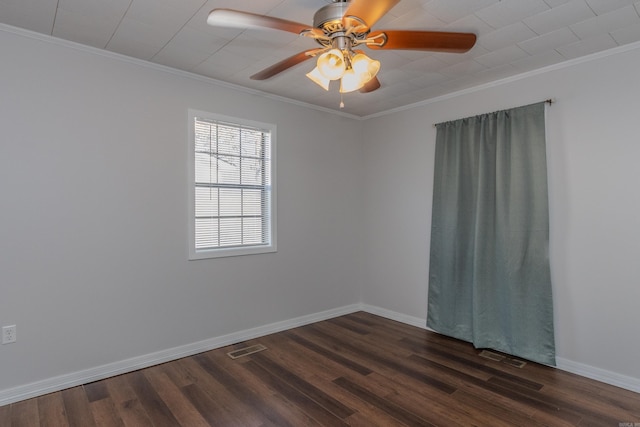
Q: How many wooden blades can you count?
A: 5